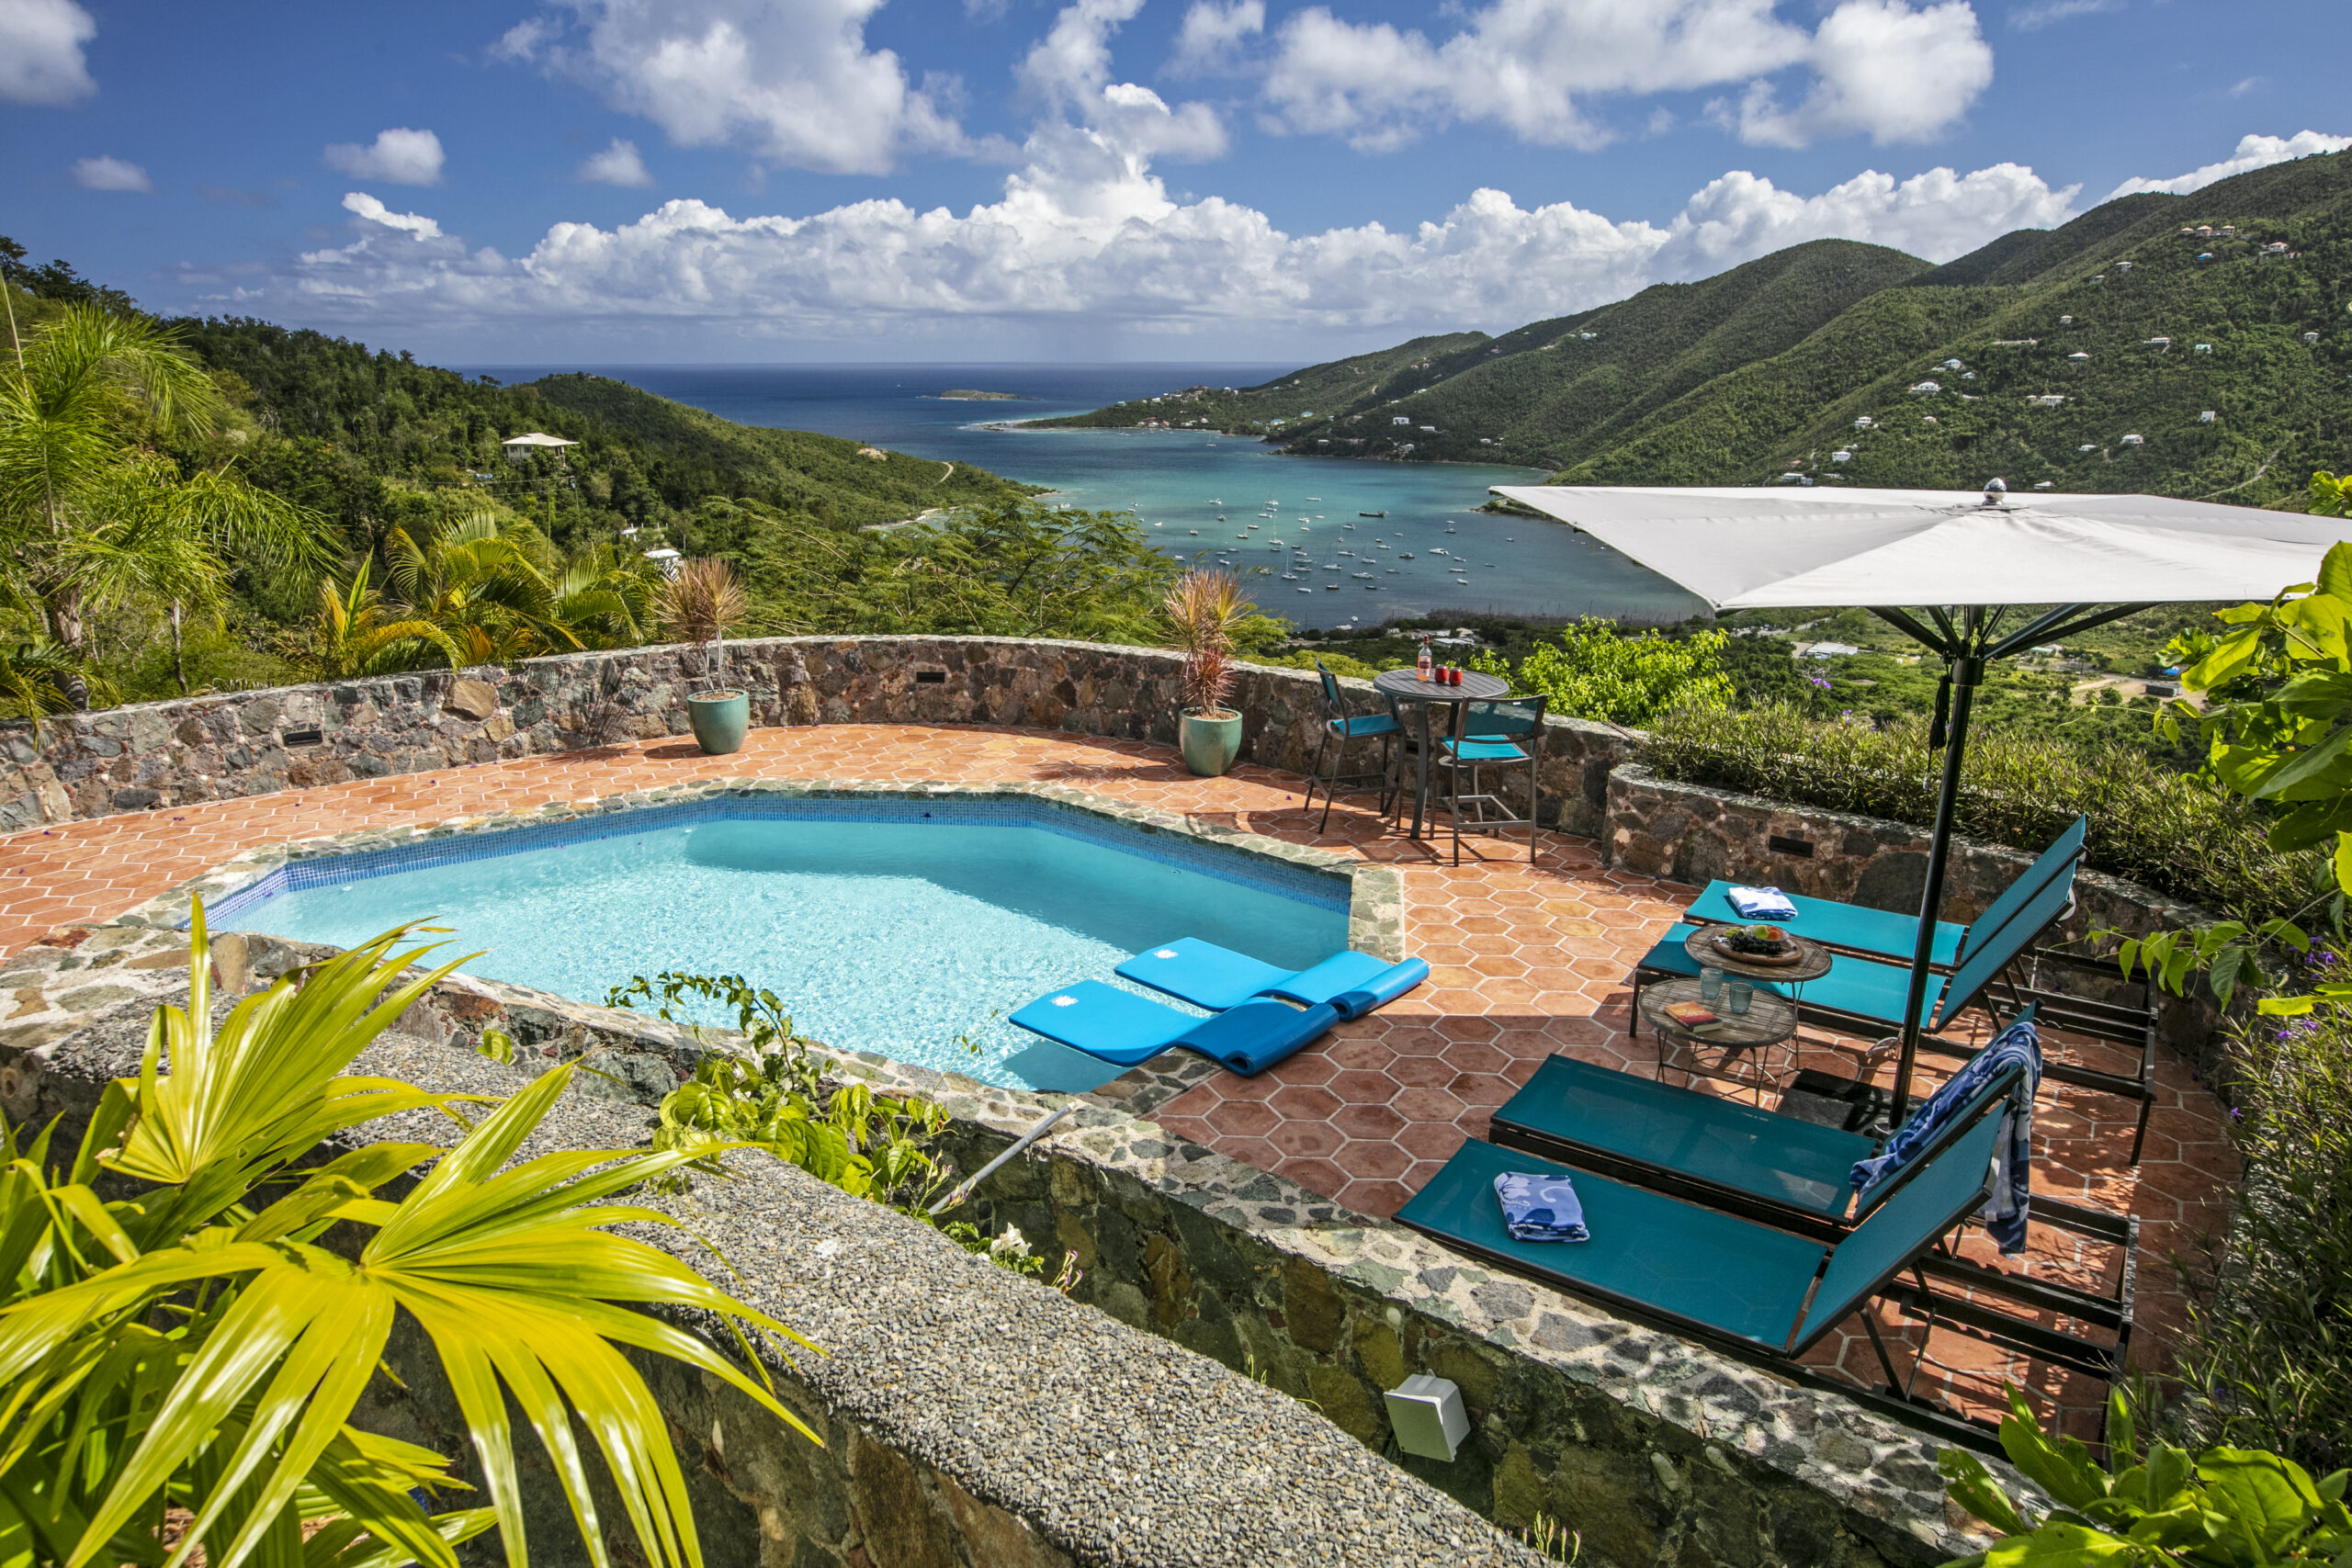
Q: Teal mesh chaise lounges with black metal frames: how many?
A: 4